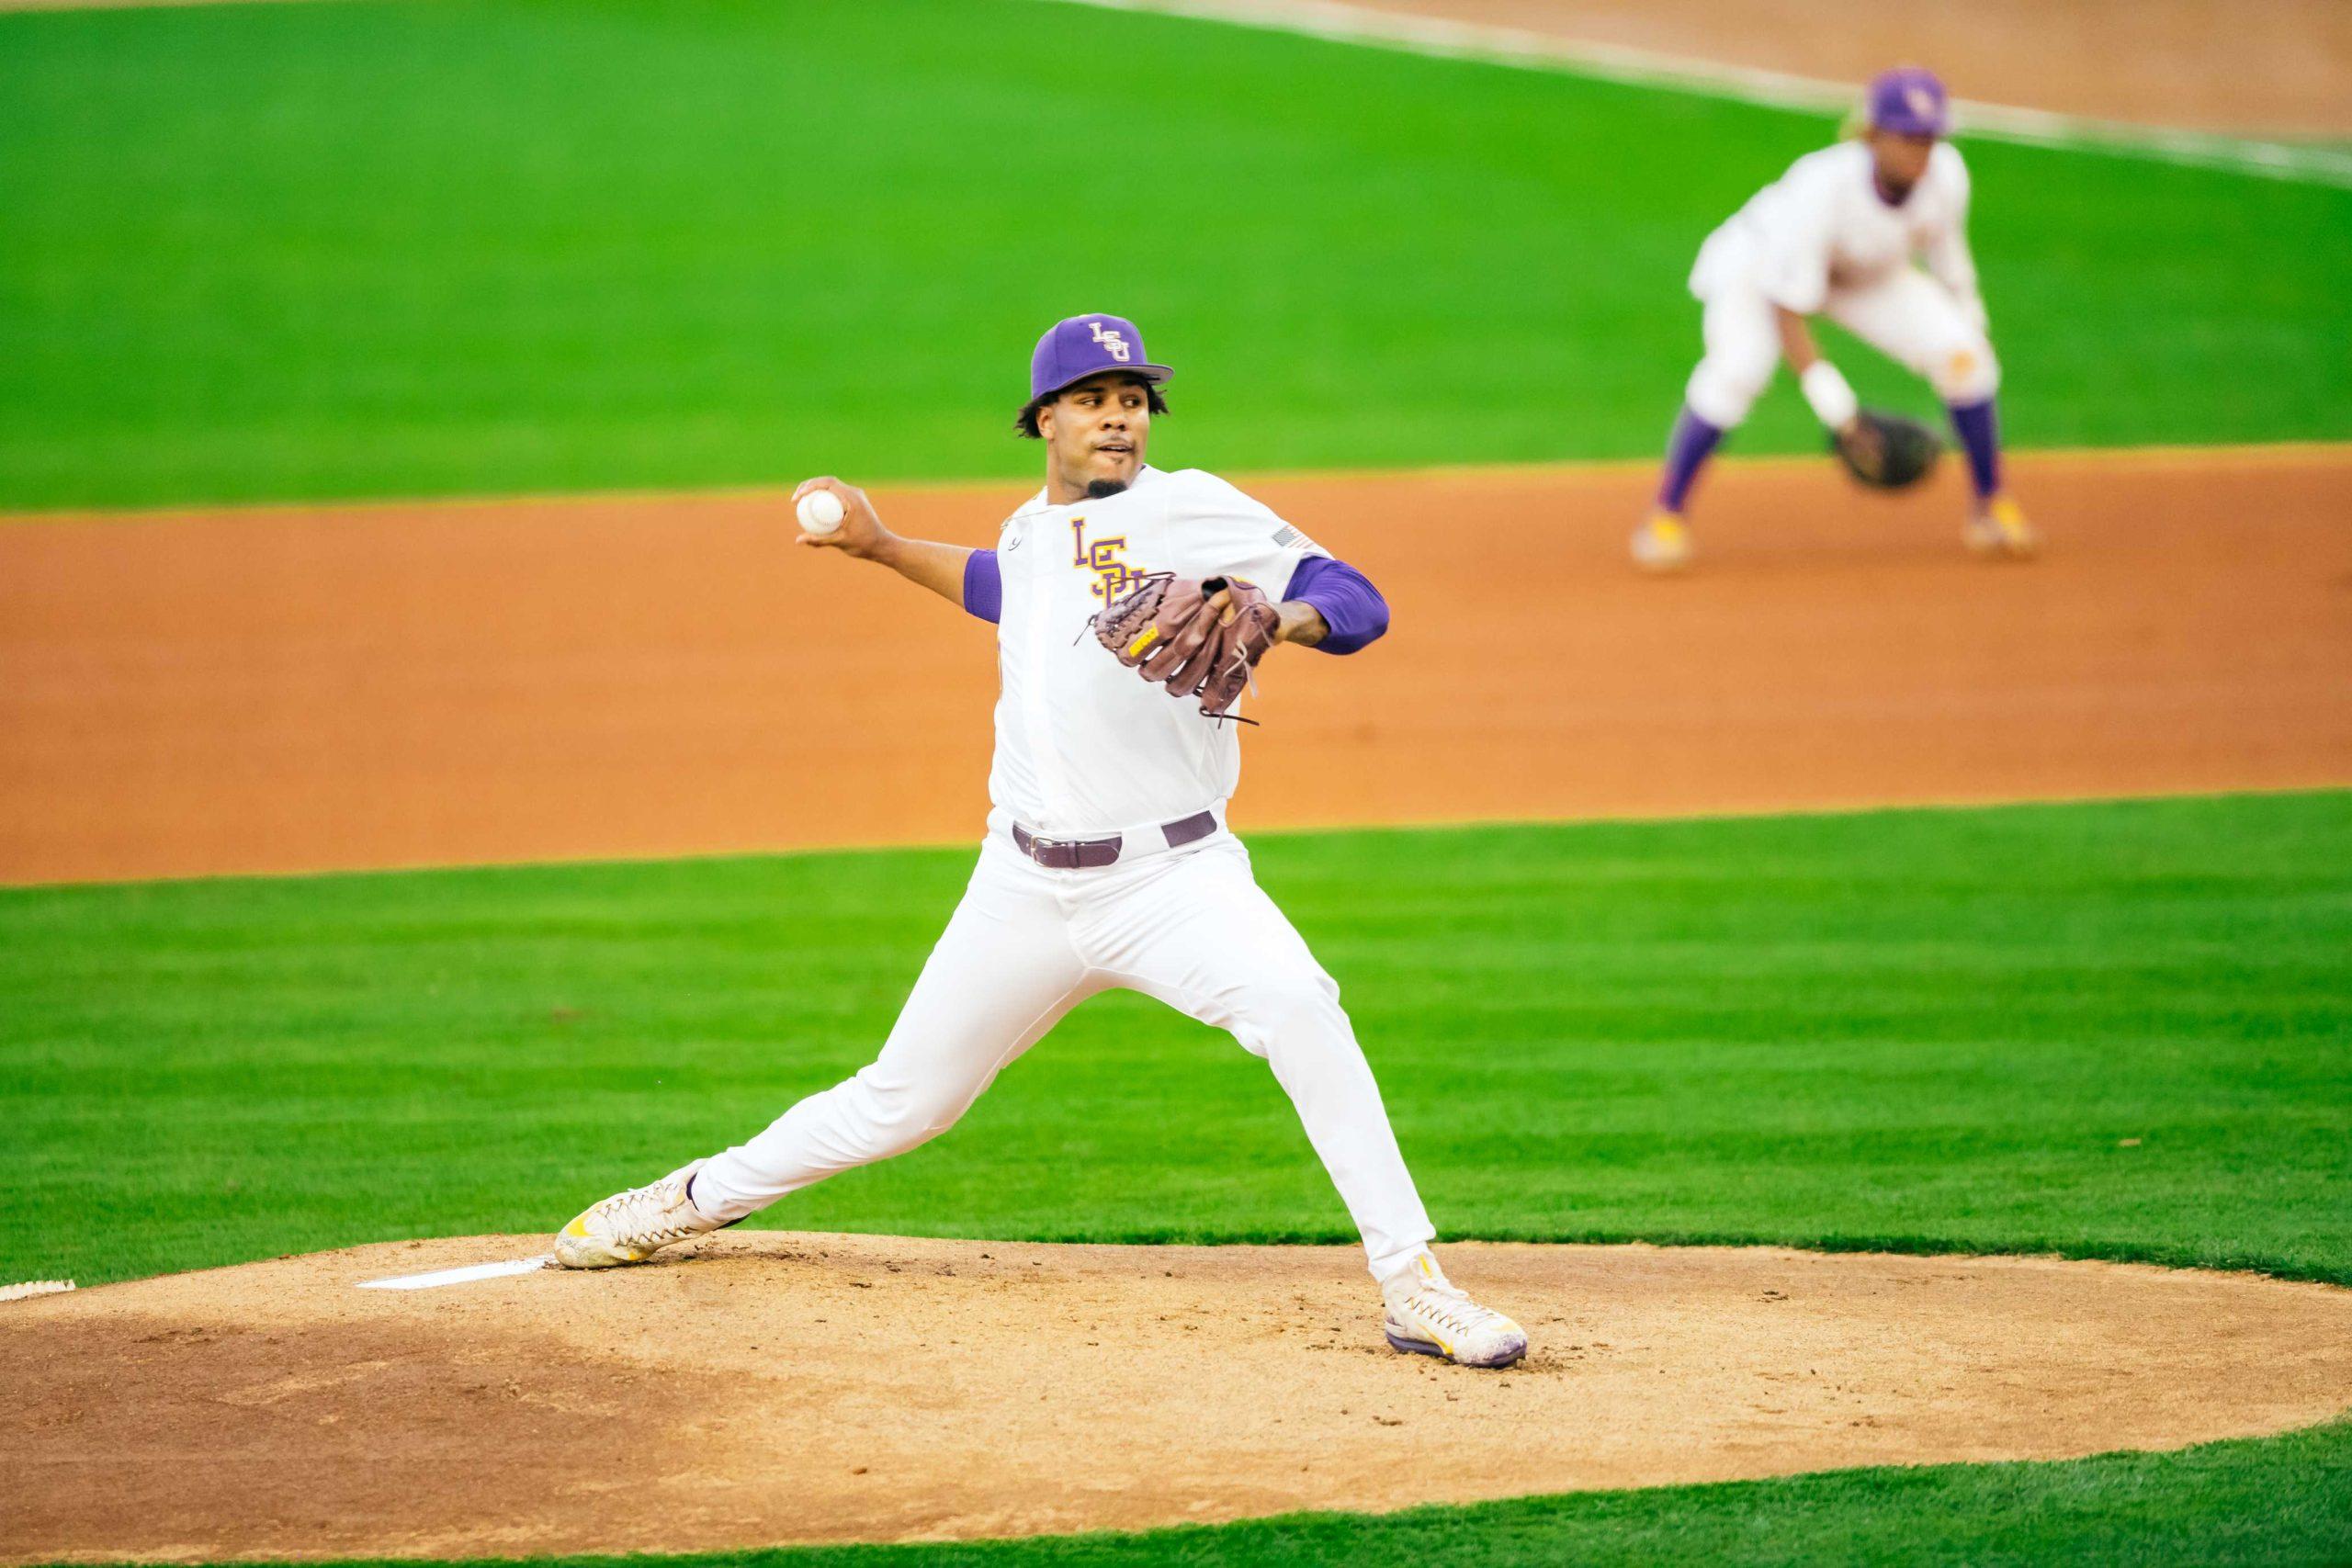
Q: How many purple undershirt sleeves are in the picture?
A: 2